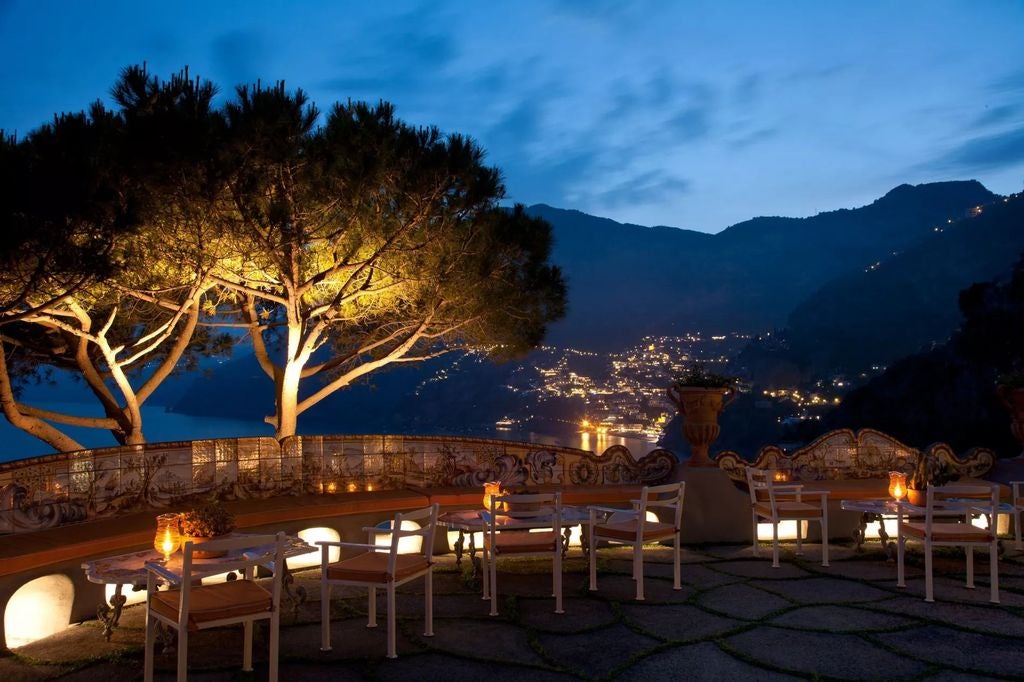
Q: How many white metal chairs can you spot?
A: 7